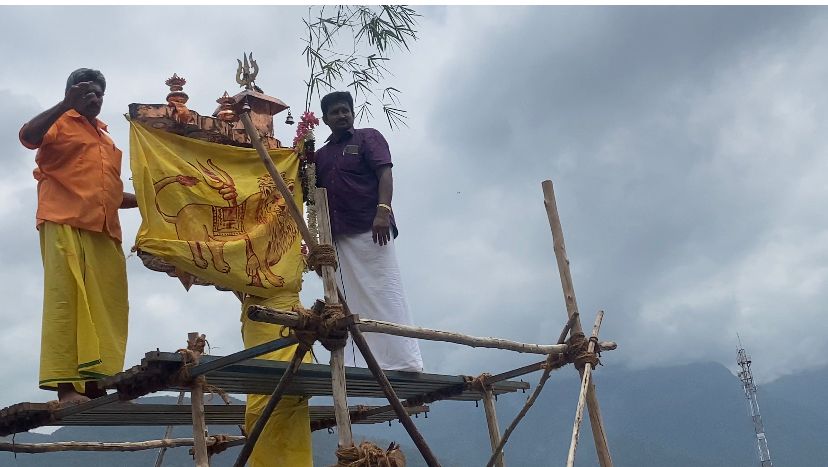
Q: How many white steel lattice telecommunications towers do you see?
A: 1